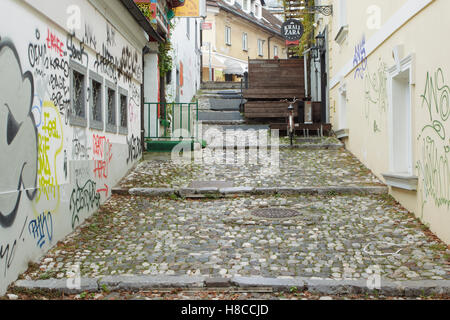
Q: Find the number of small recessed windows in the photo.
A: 4